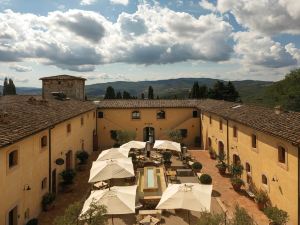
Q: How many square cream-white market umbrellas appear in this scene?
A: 6